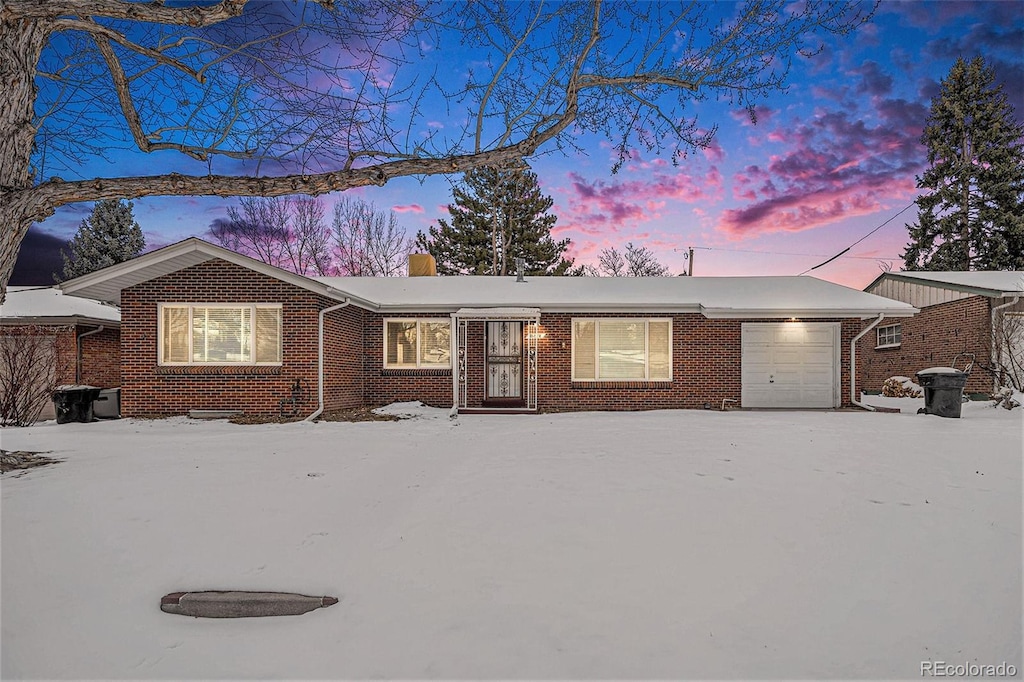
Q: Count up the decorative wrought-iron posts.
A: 2